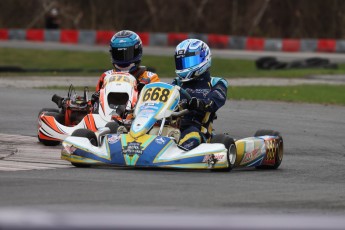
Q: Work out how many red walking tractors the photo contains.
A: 0